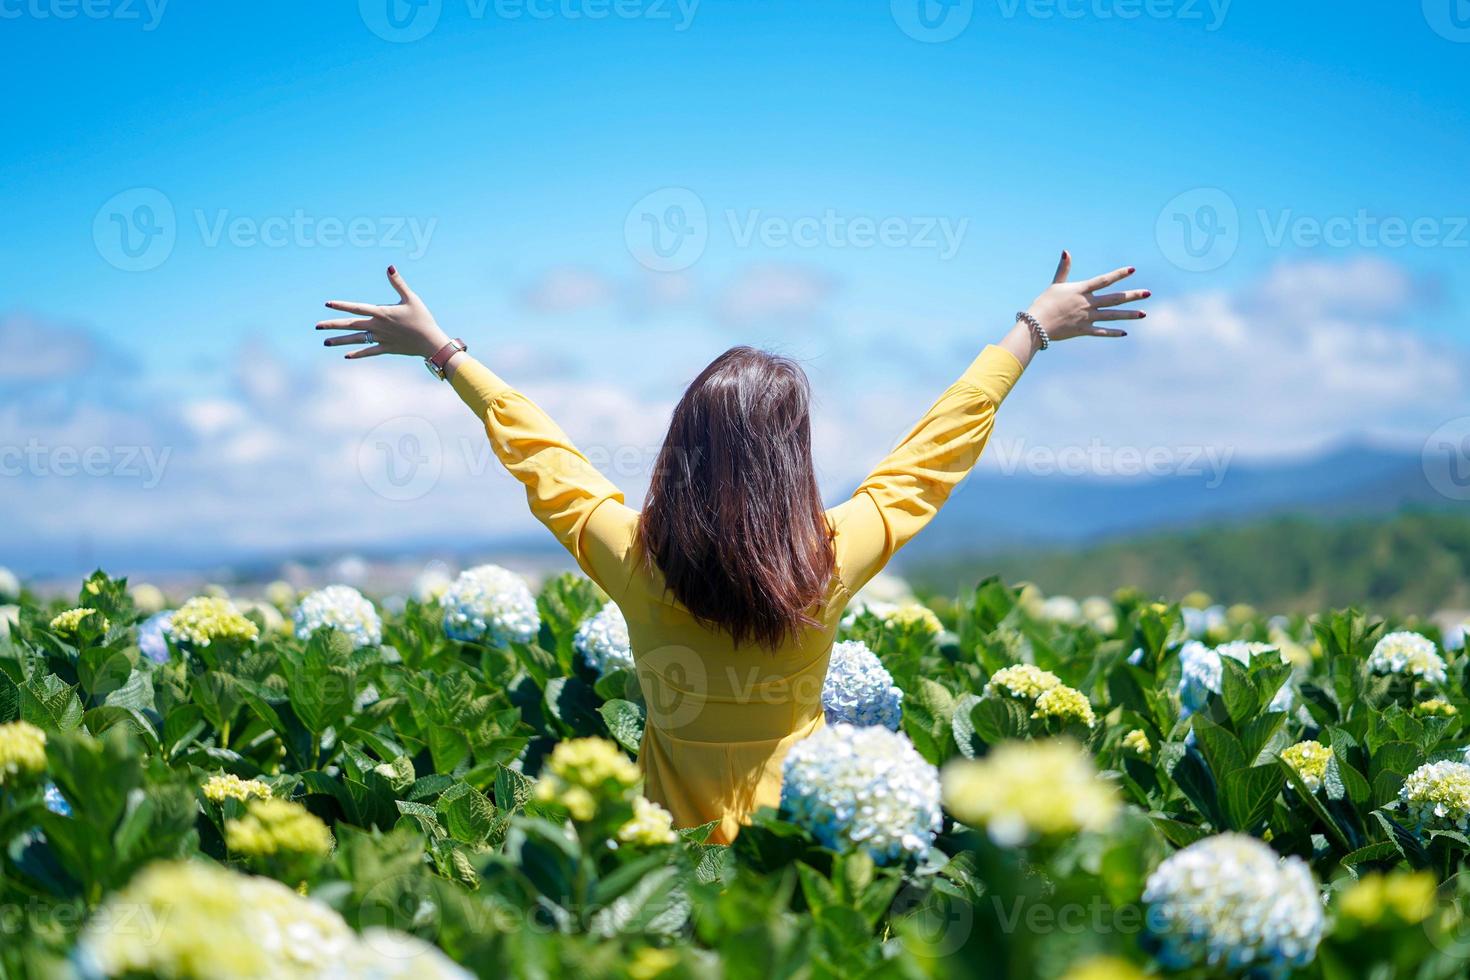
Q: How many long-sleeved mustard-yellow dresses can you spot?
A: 1